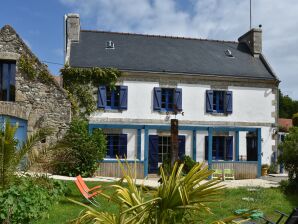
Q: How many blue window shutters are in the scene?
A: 11